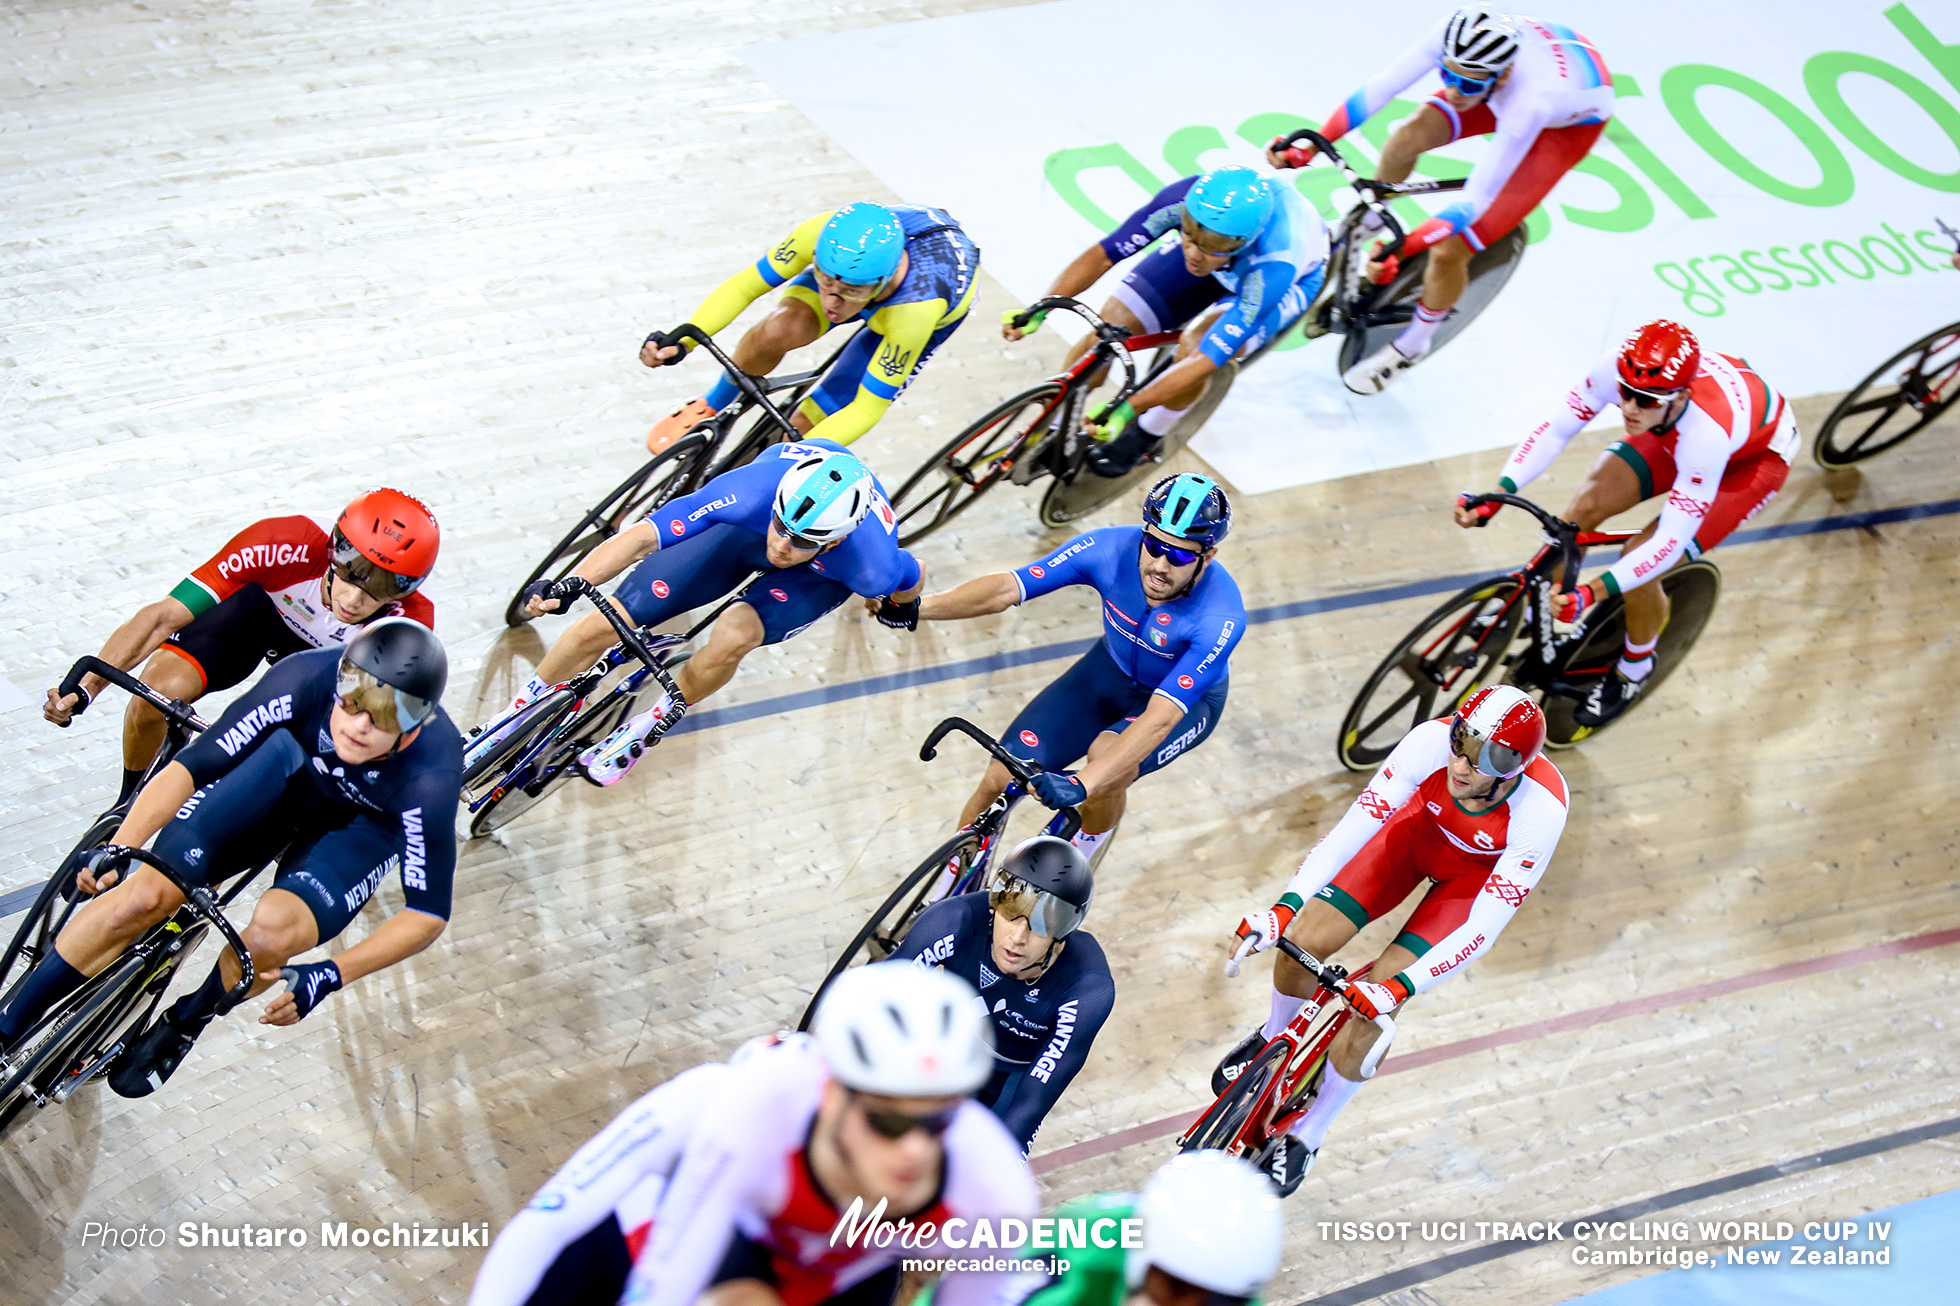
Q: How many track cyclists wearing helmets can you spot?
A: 12